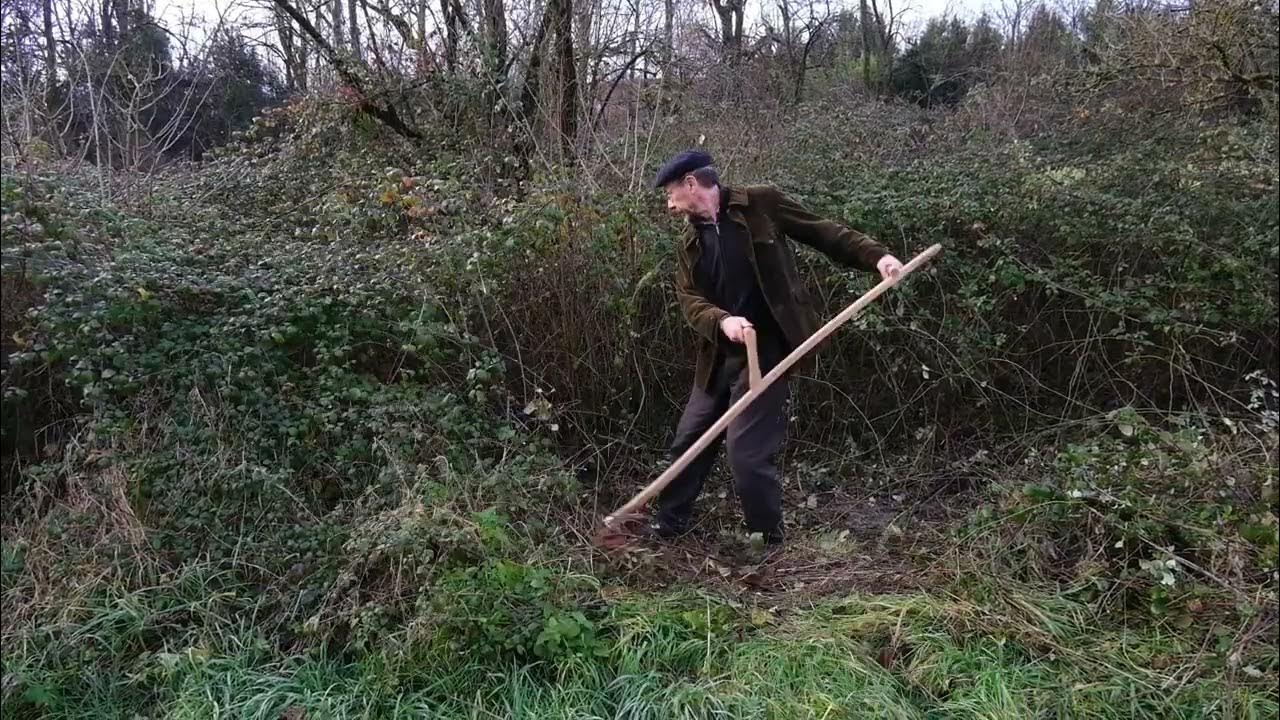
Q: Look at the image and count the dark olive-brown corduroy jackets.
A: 1